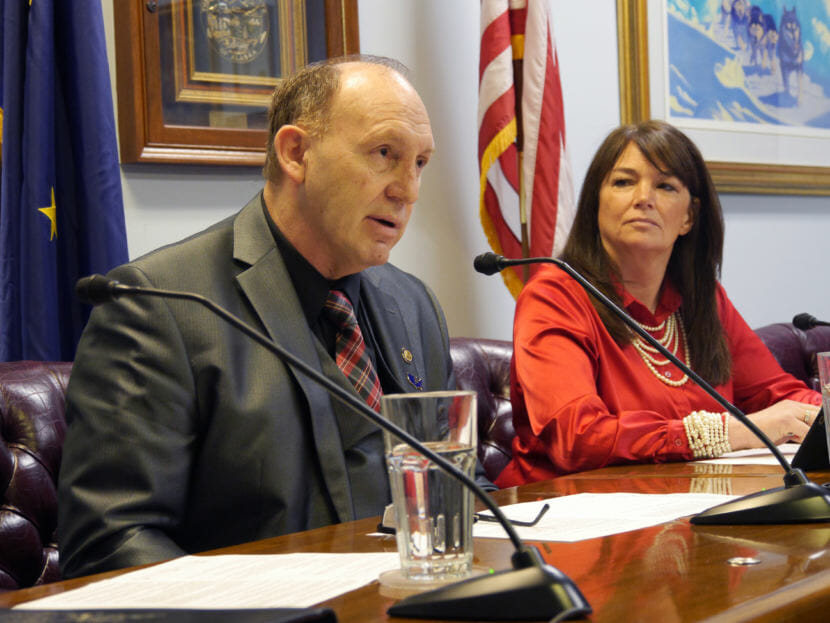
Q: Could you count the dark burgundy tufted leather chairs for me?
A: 3